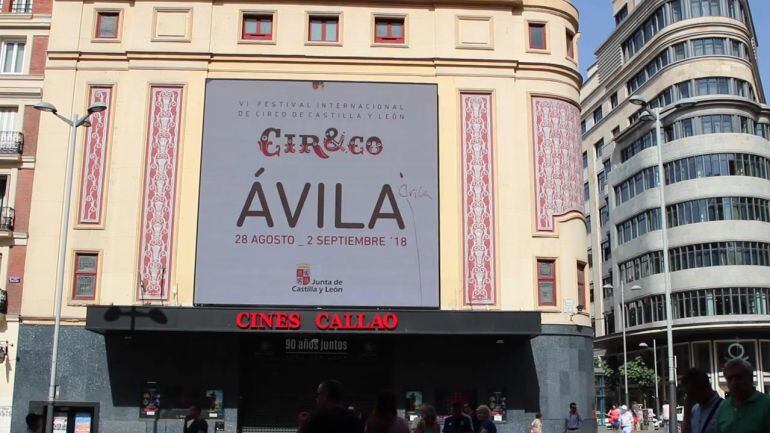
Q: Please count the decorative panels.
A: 4